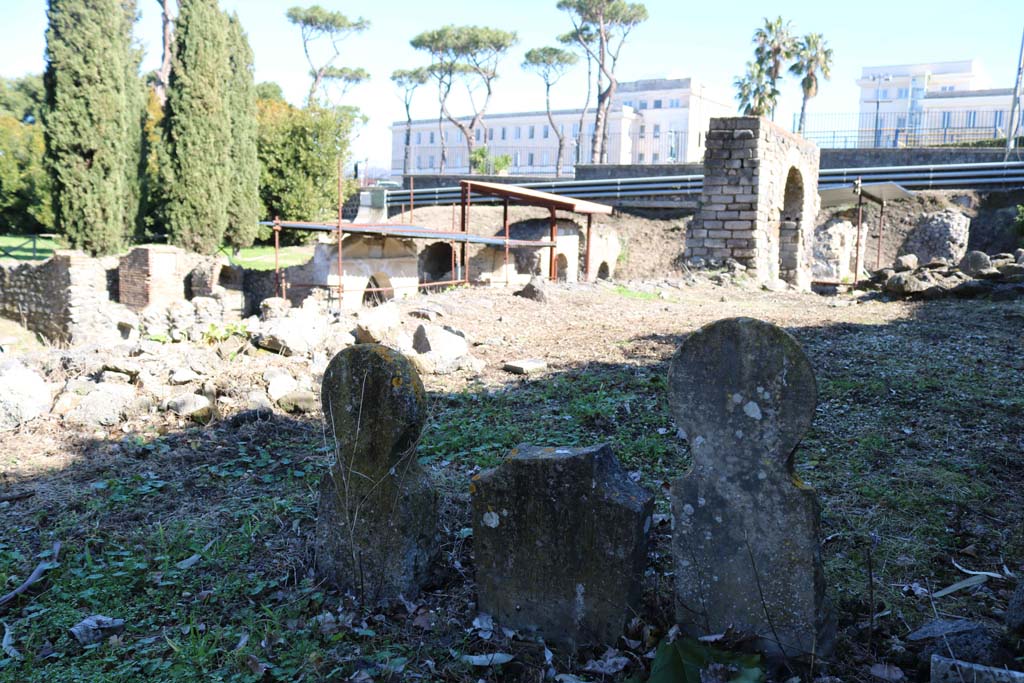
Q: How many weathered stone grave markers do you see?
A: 3